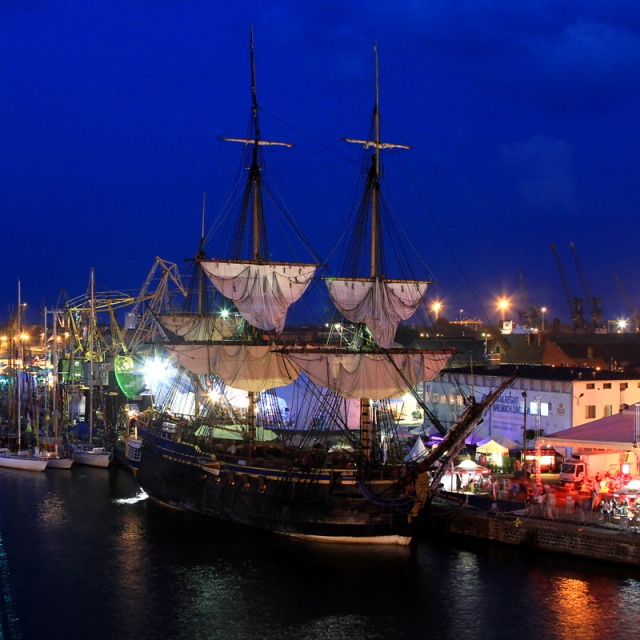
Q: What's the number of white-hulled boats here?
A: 3